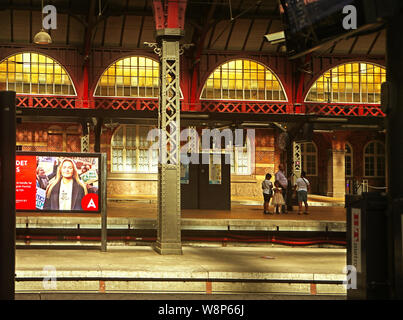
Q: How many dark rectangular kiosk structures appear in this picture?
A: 1